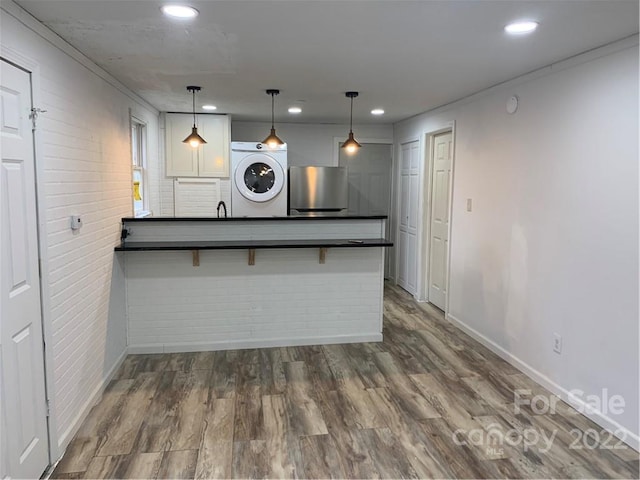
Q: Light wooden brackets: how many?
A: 3